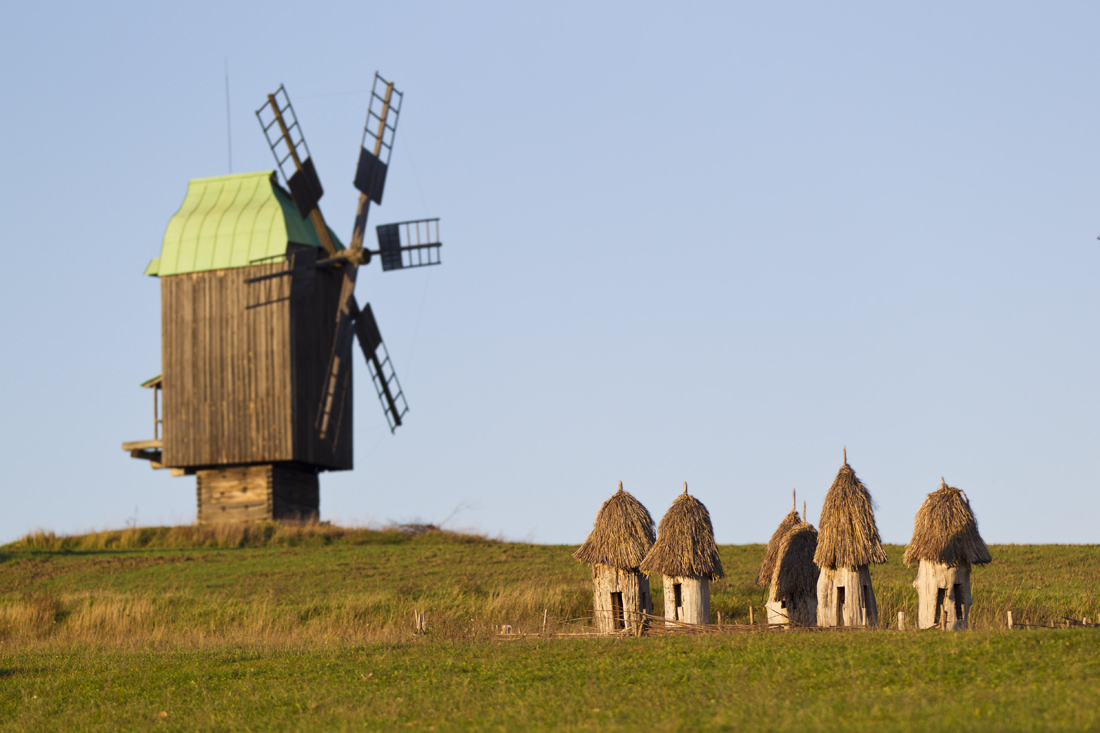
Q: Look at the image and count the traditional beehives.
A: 6